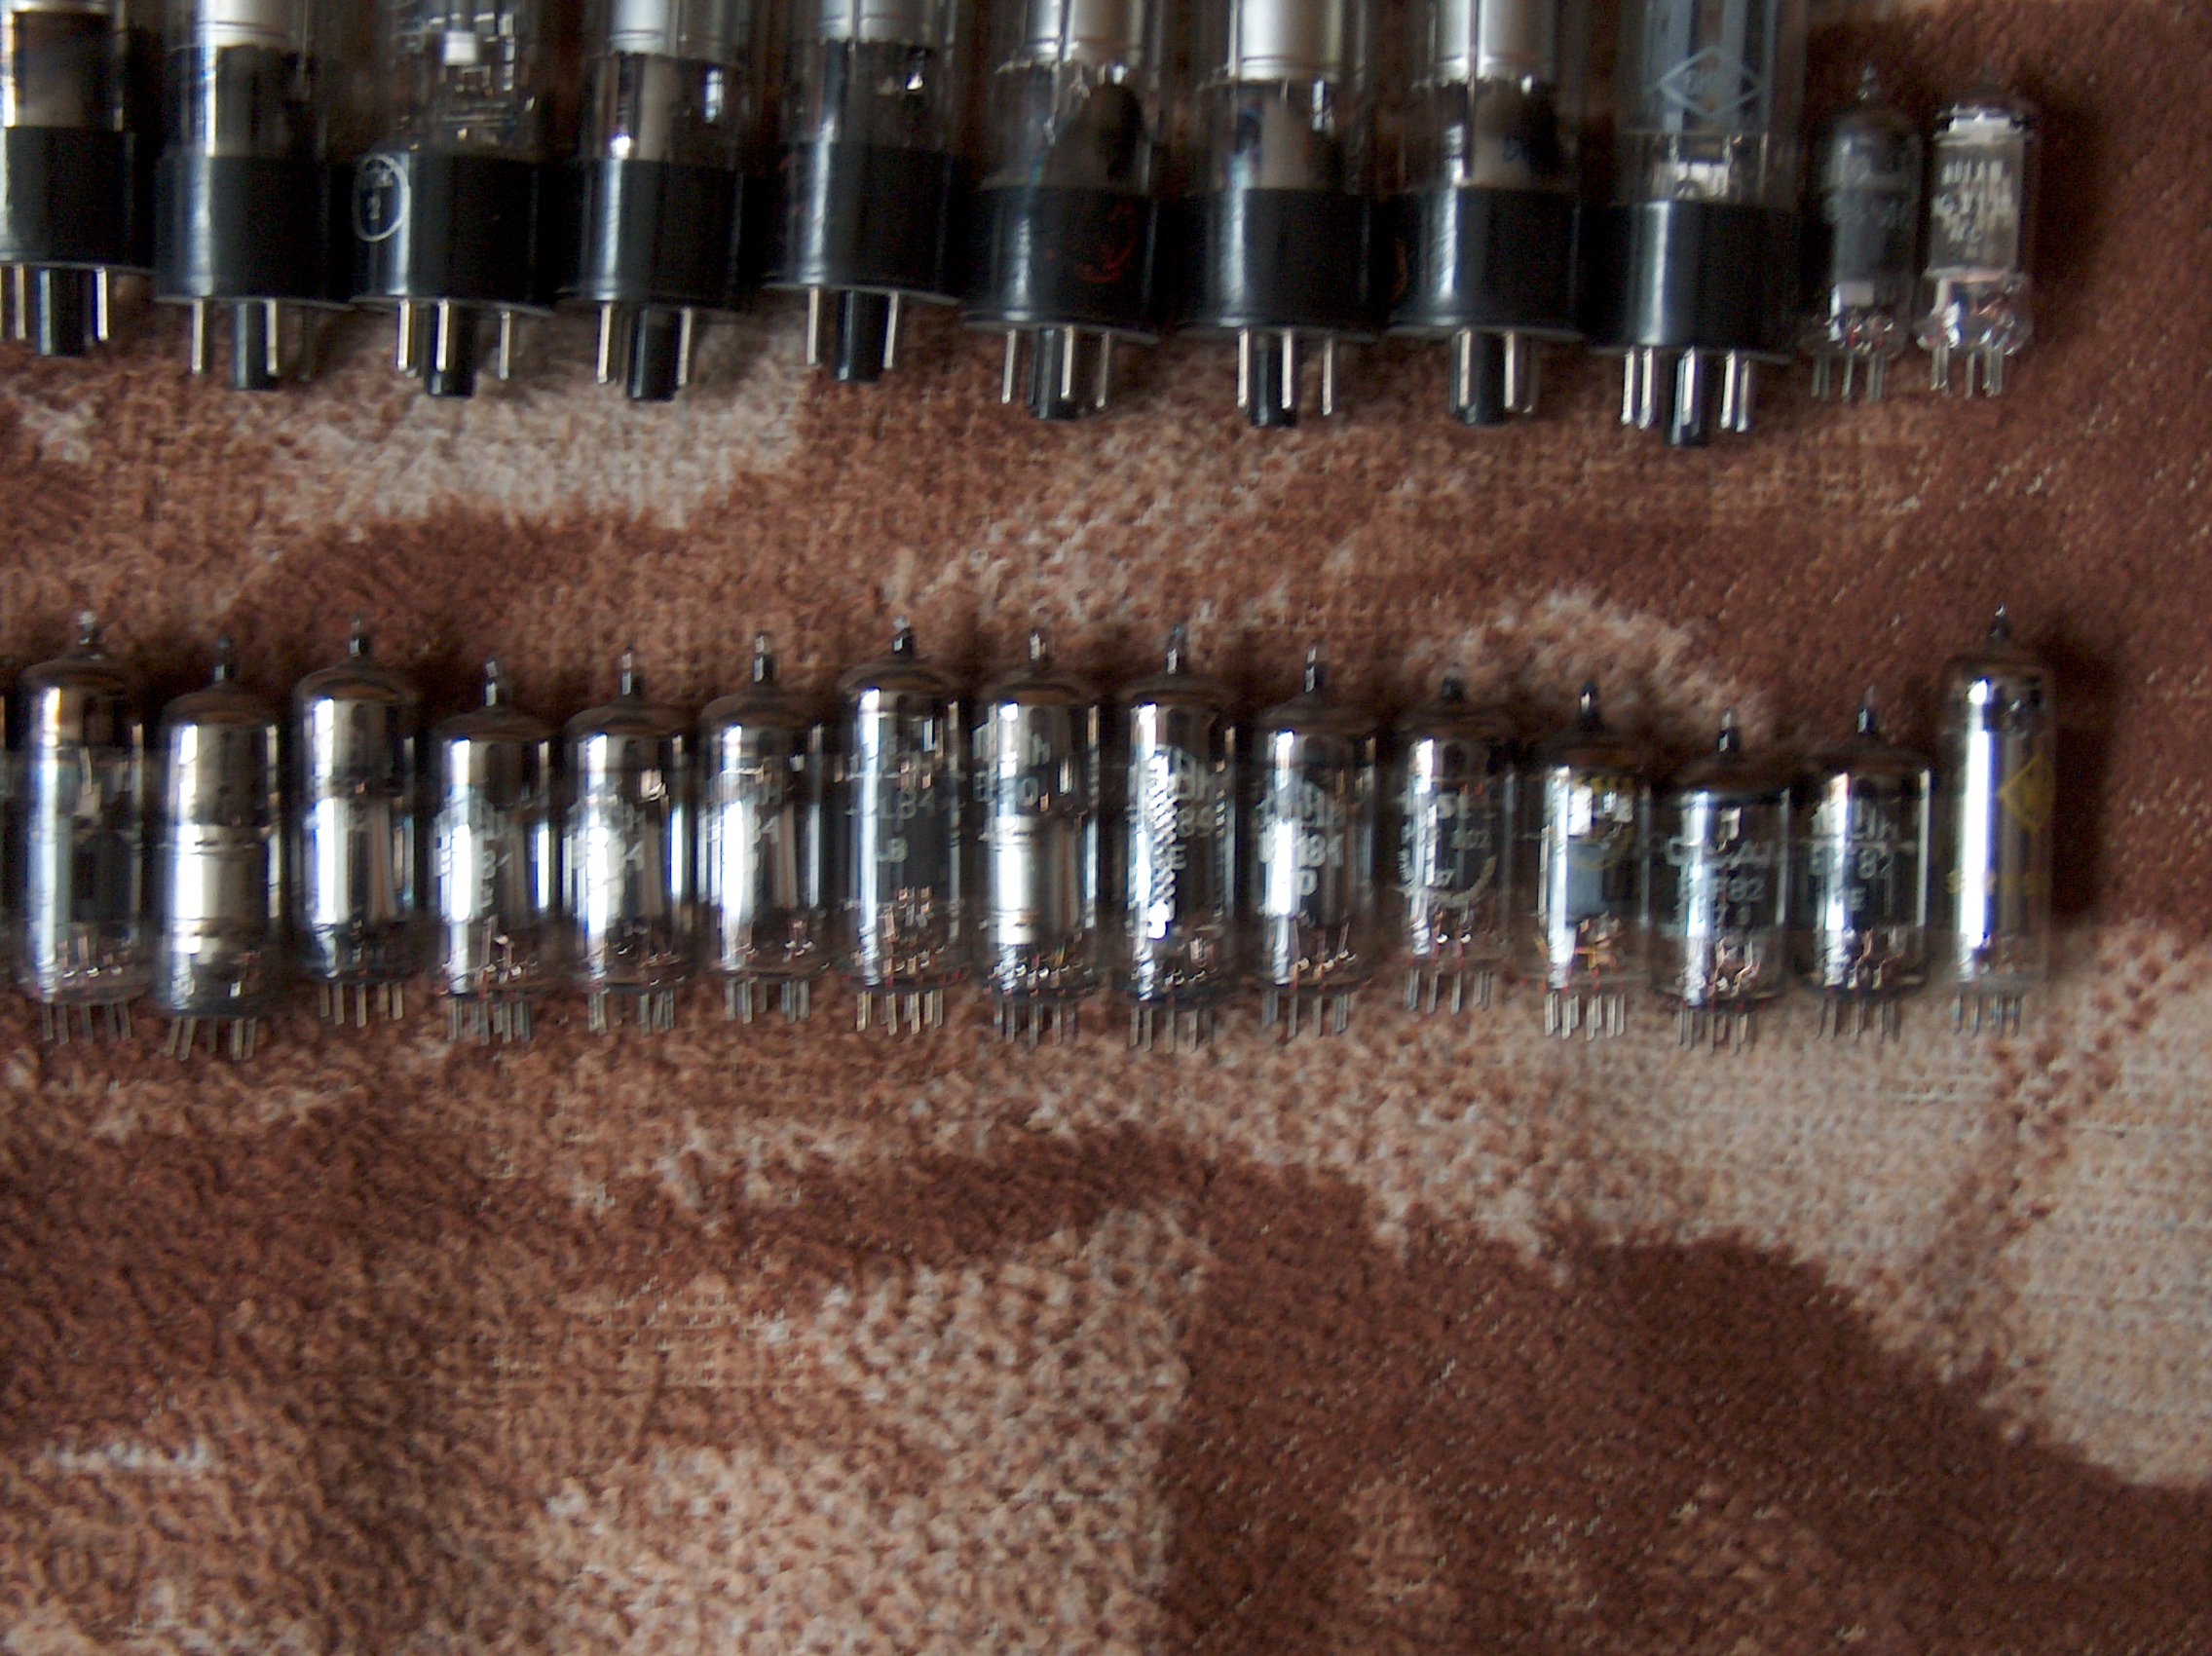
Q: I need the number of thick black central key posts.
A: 9